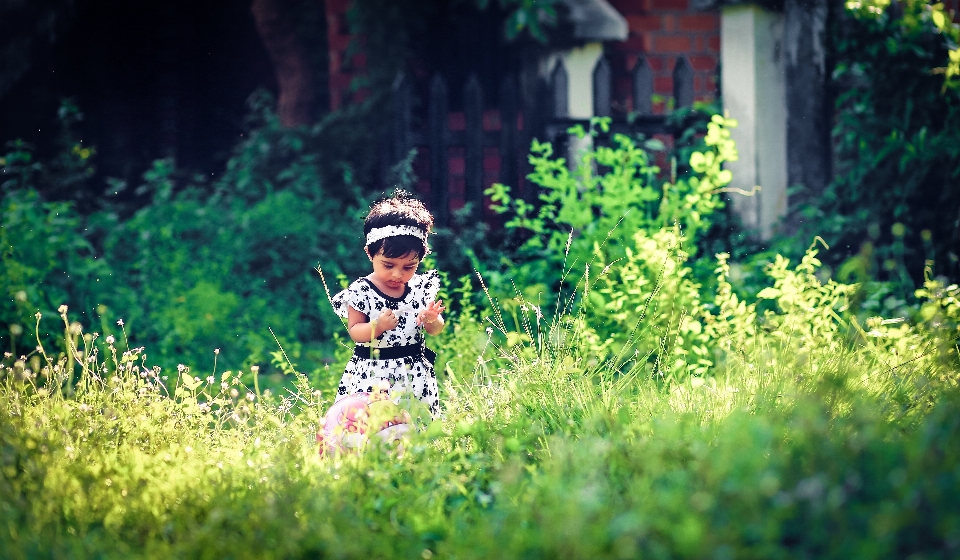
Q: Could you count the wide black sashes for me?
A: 1